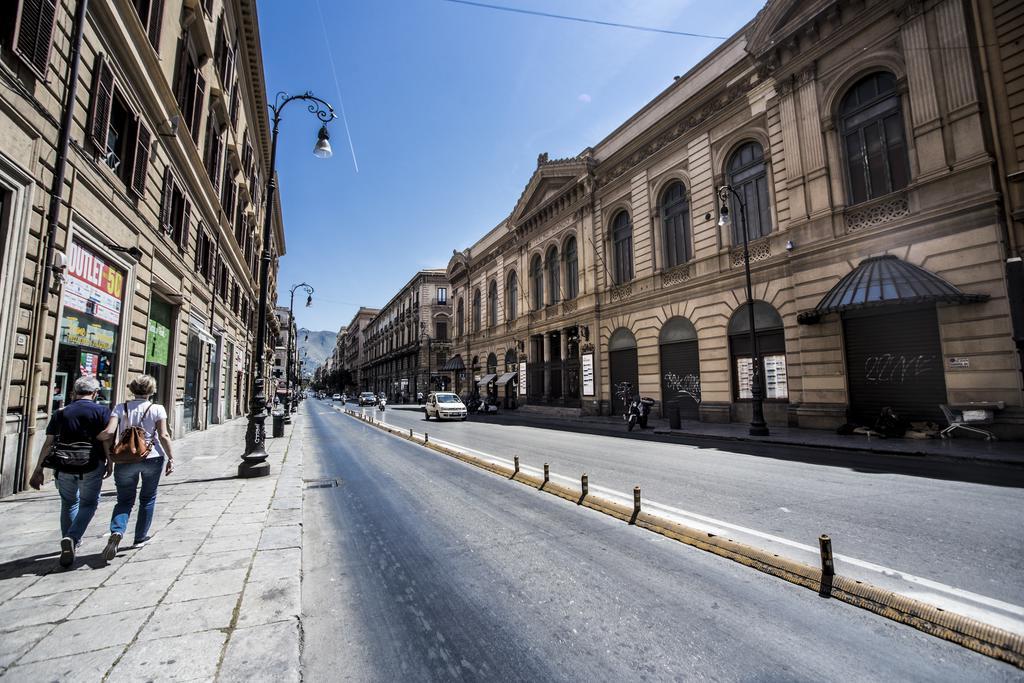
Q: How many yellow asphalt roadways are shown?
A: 0